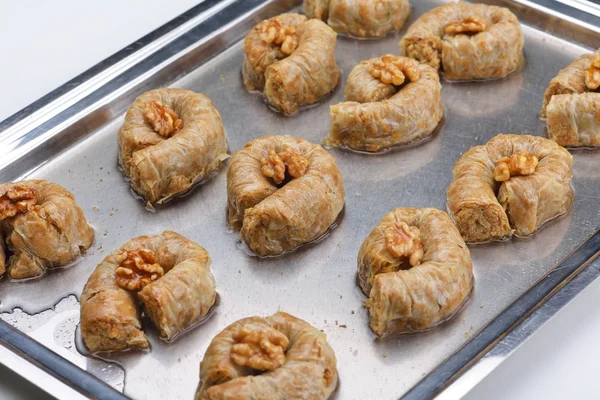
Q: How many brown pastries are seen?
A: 12